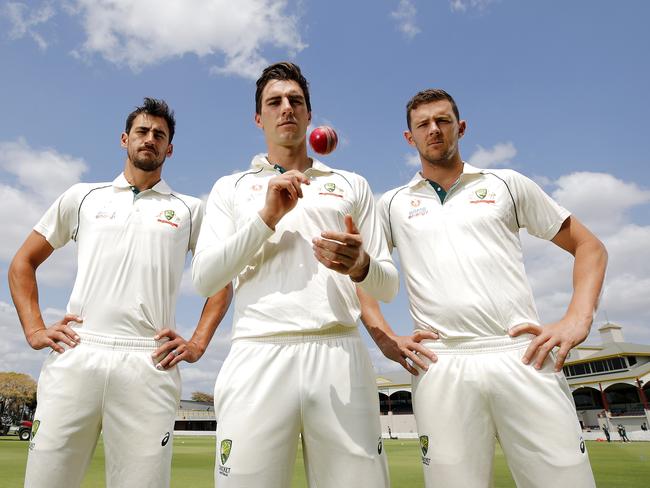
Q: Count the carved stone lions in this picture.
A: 0